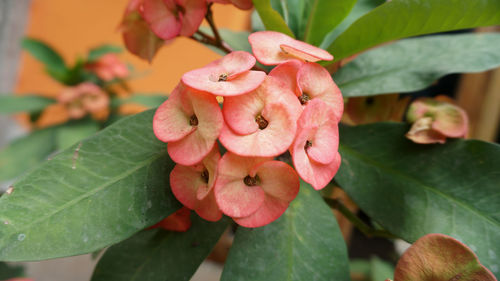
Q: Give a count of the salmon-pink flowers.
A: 8